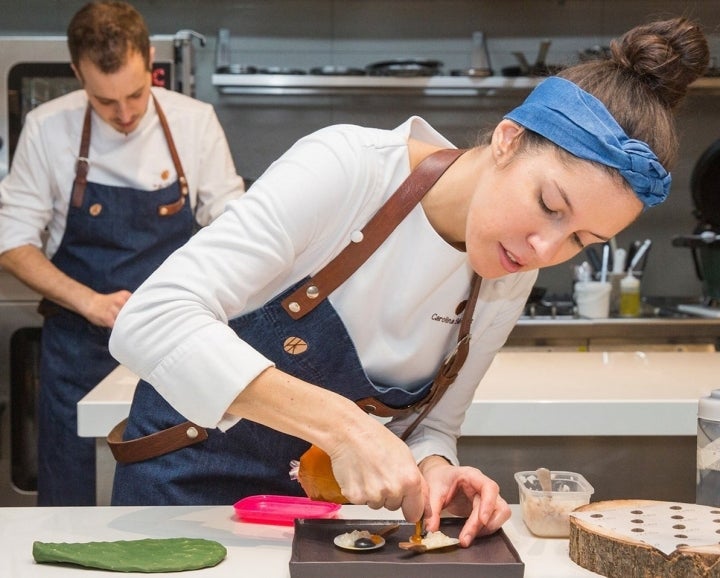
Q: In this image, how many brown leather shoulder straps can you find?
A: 4